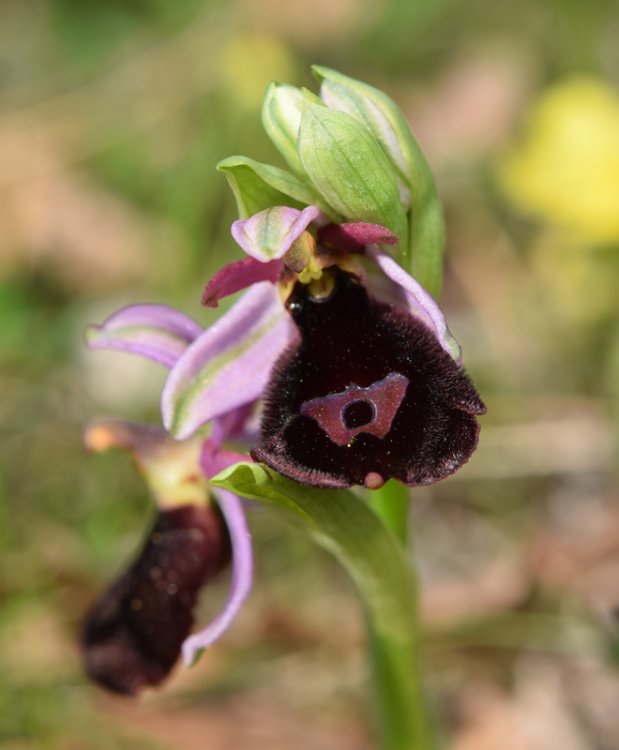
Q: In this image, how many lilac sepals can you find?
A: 5